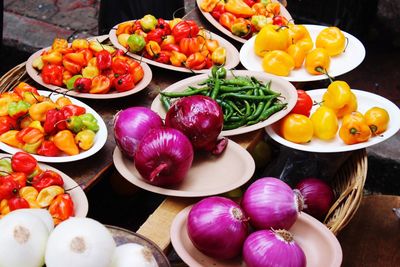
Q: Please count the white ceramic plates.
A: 3